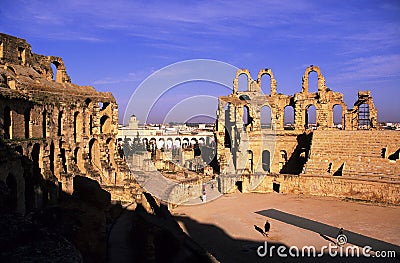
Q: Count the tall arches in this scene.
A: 3